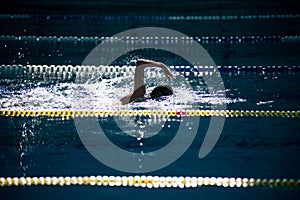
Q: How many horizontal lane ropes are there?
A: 5